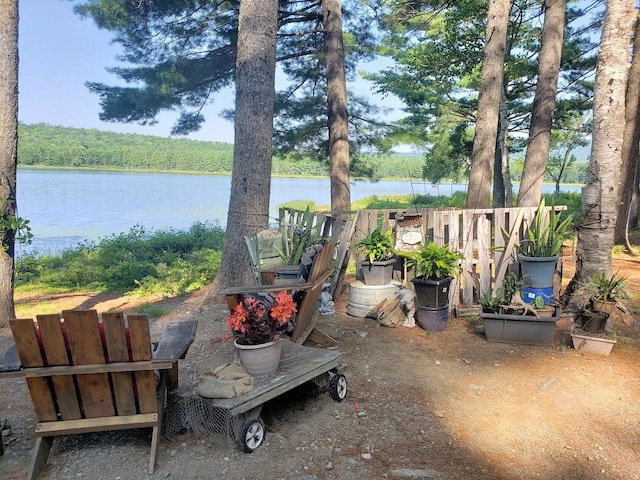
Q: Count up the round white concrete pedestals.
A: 1